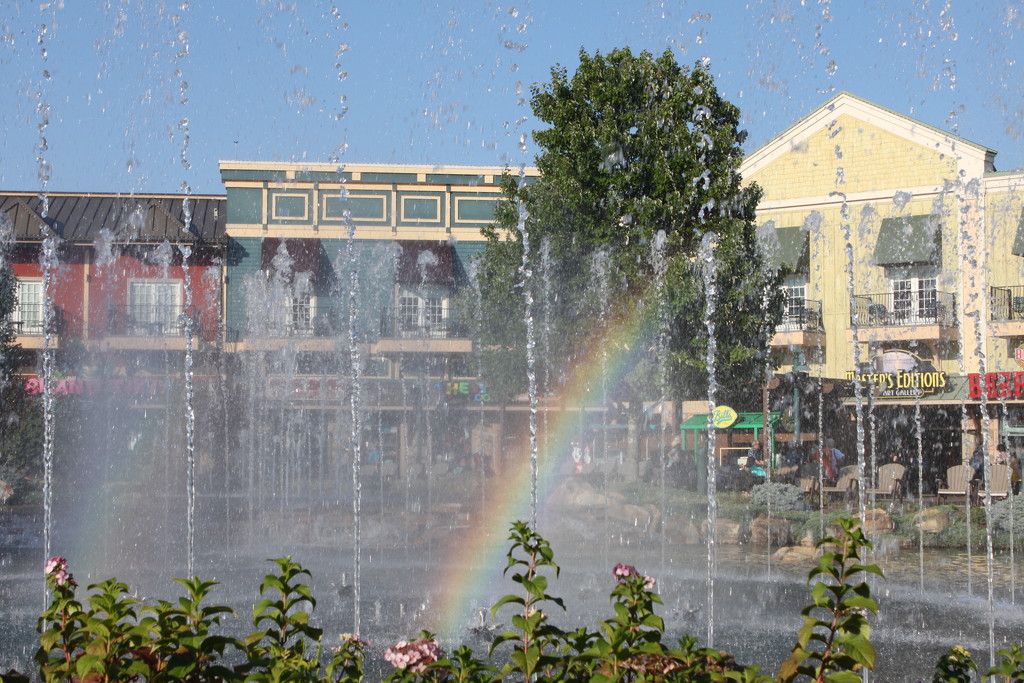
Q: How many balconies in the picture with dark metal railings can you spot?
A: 7